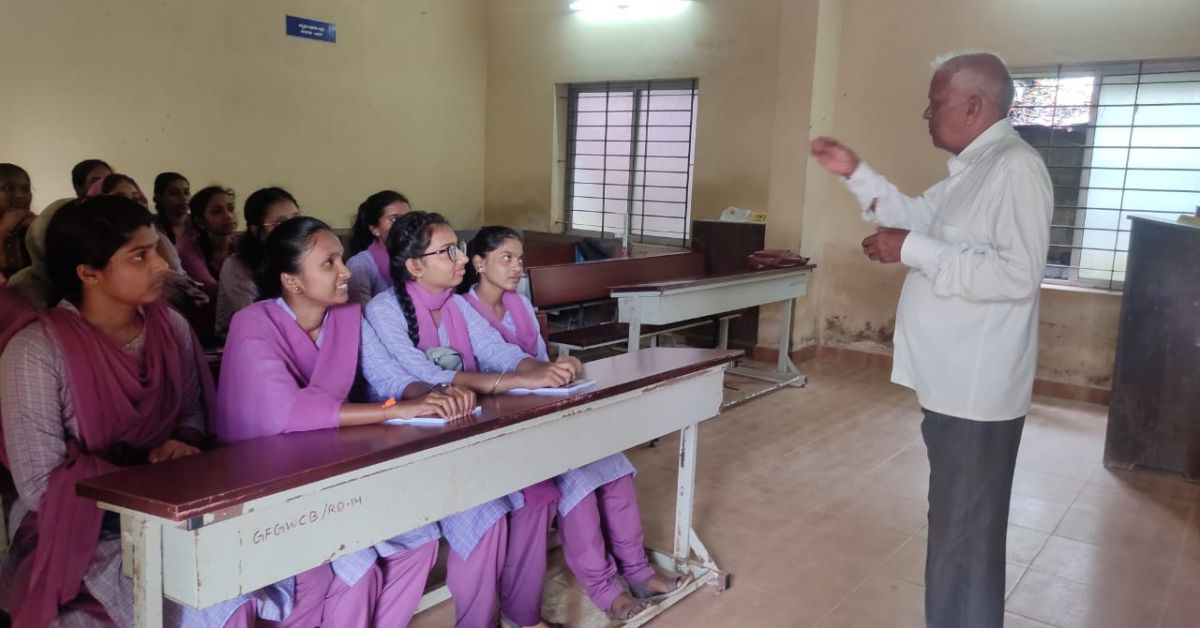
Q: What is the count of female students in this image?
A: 12